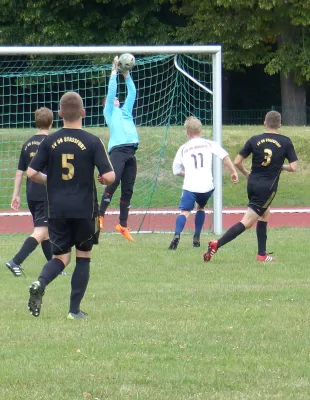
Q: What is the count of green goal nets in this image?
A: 1